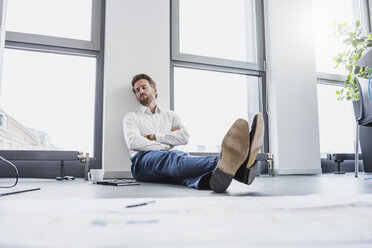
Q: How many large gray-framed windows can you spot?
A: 3